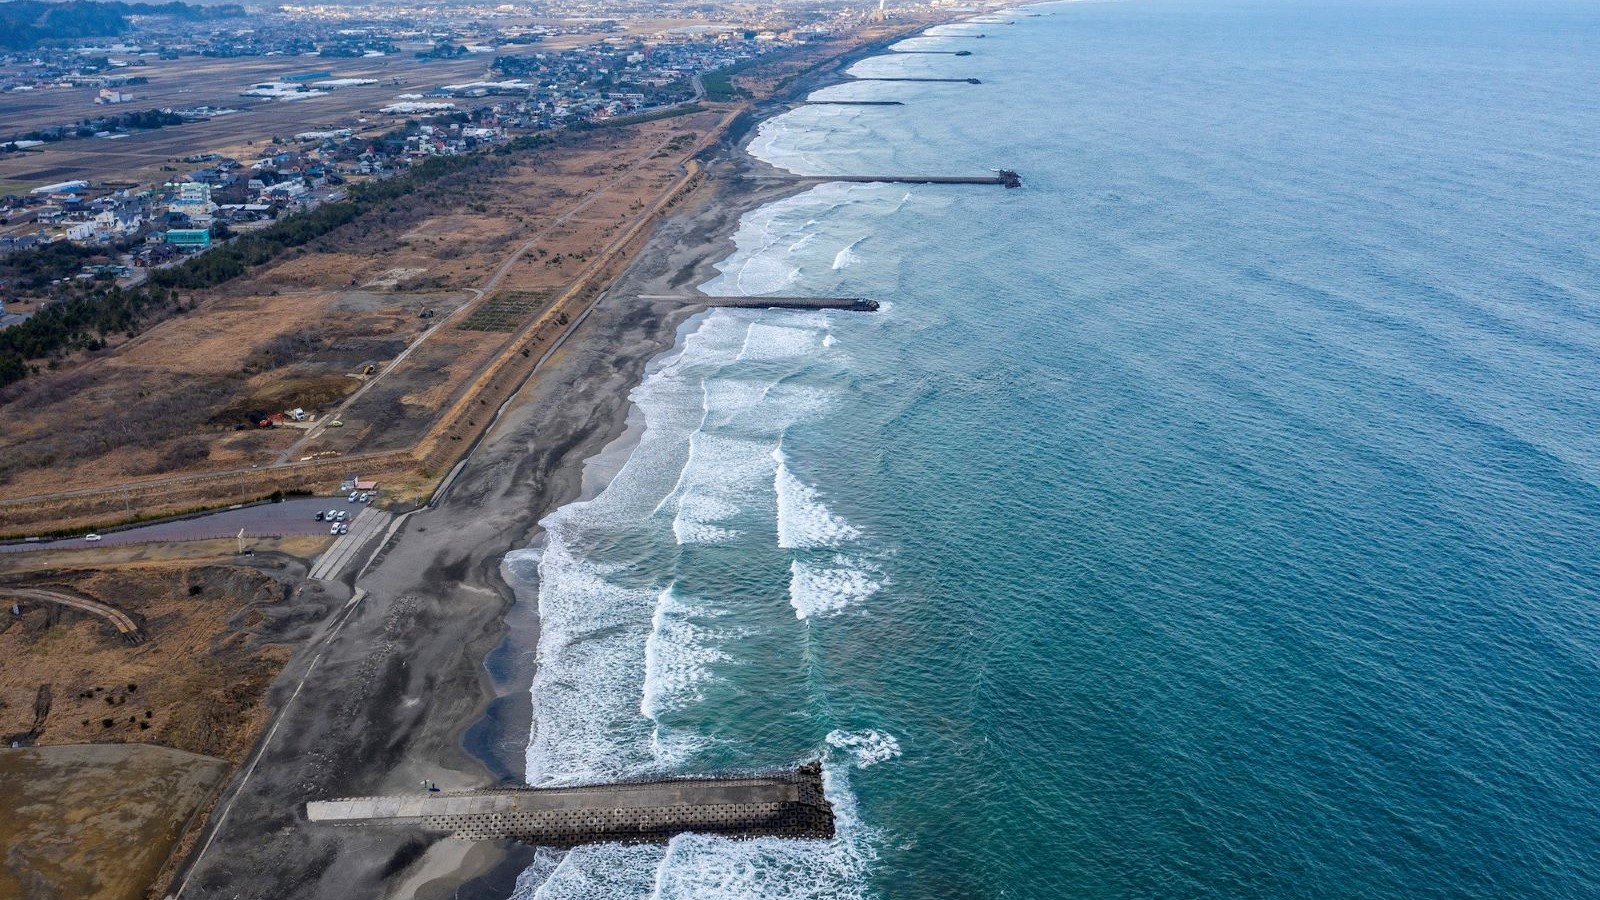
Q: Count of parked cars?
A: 7